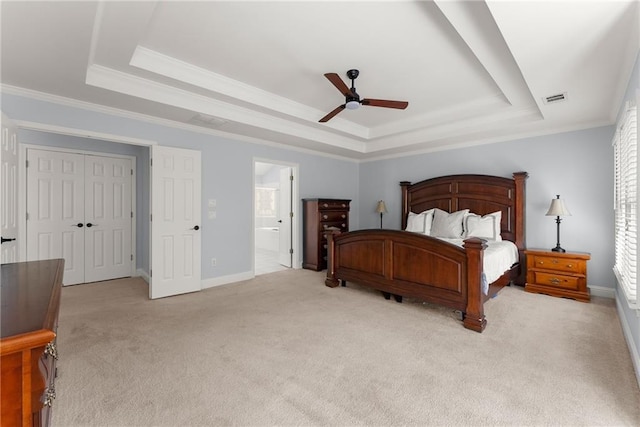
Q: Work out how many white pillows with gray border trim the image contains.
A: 2